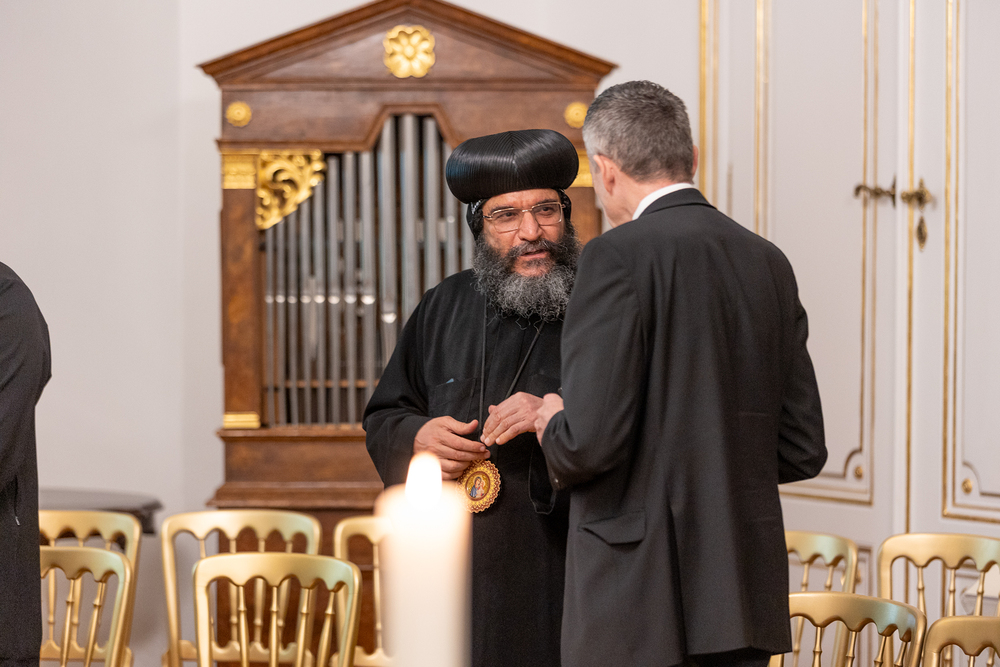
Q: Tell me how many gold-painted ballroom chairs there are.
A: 9